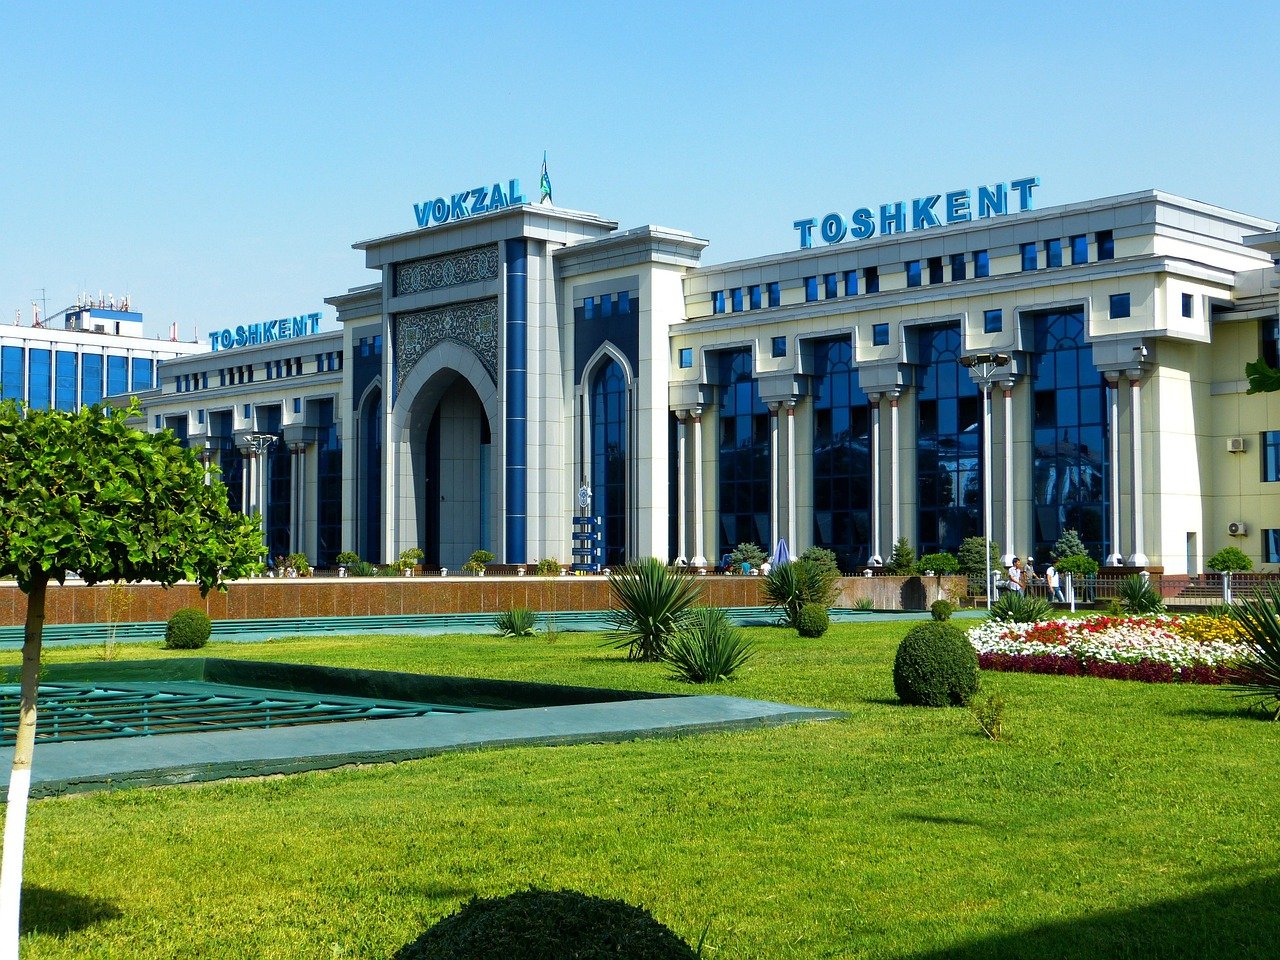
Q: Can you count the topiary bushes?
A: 5